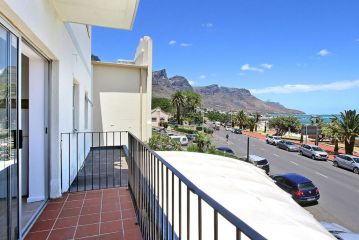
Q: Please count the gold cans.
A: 0